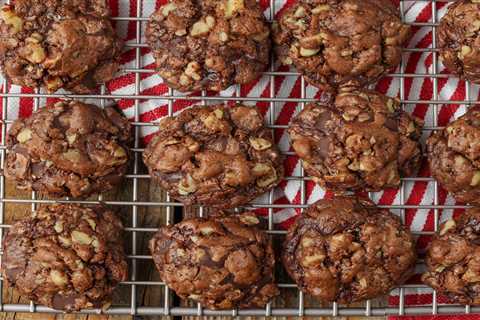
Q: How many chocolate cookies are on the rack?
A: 12